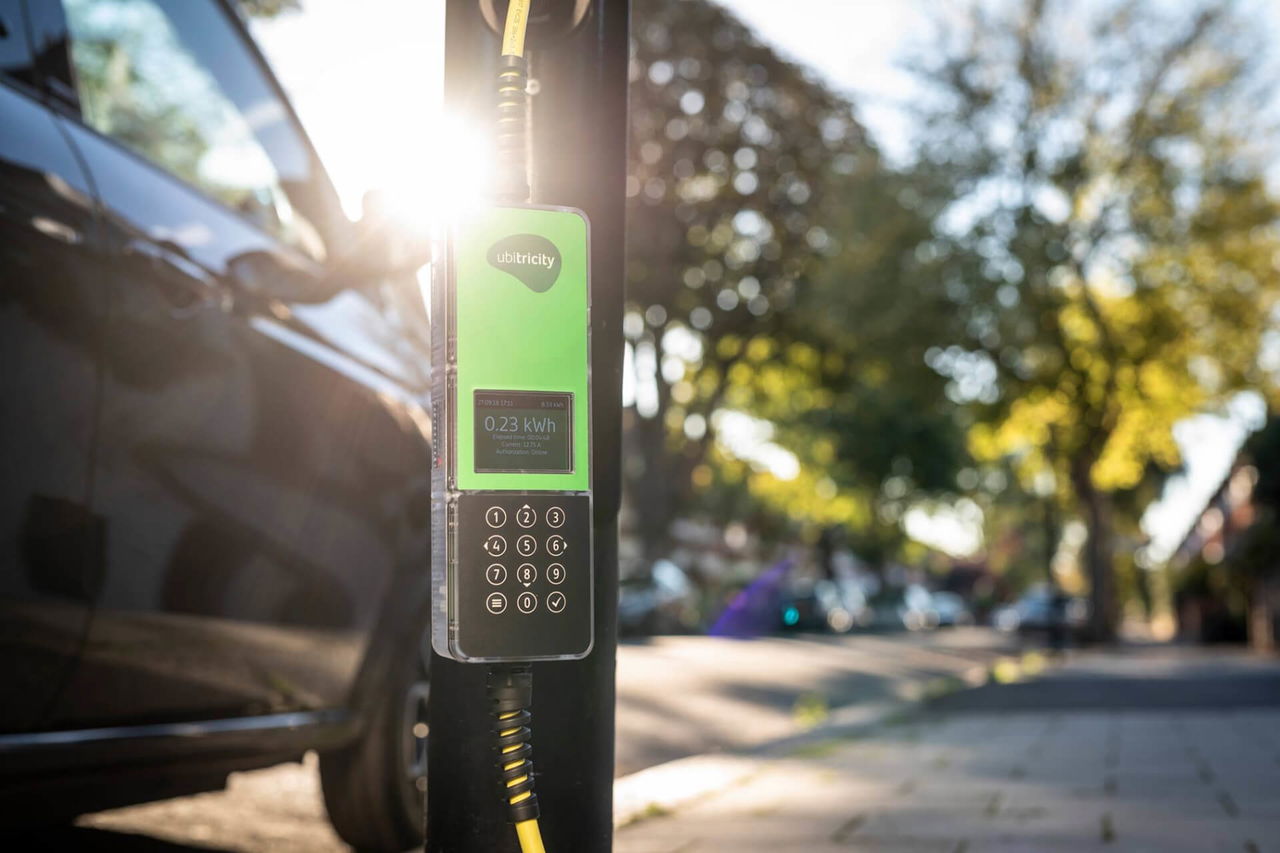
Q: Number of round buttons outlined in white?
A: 12